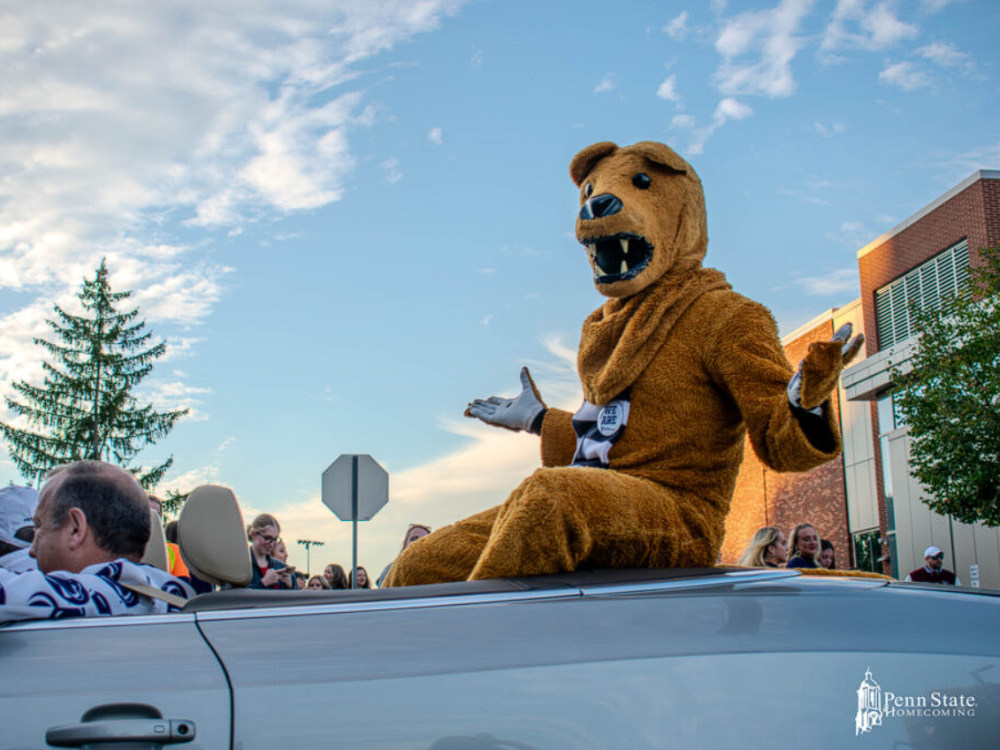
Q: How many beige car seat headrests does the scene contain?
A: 2